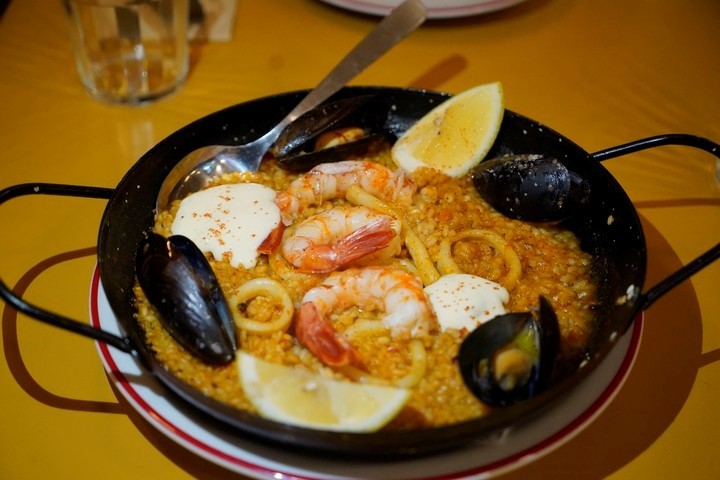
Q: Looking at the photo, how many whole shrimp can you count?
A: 3